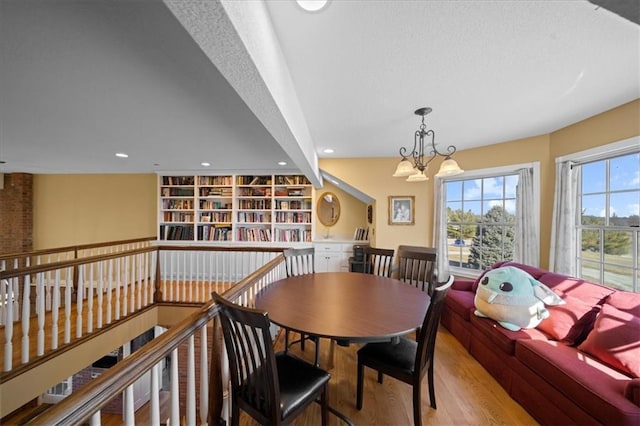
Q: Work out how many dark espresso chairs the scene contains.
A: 5